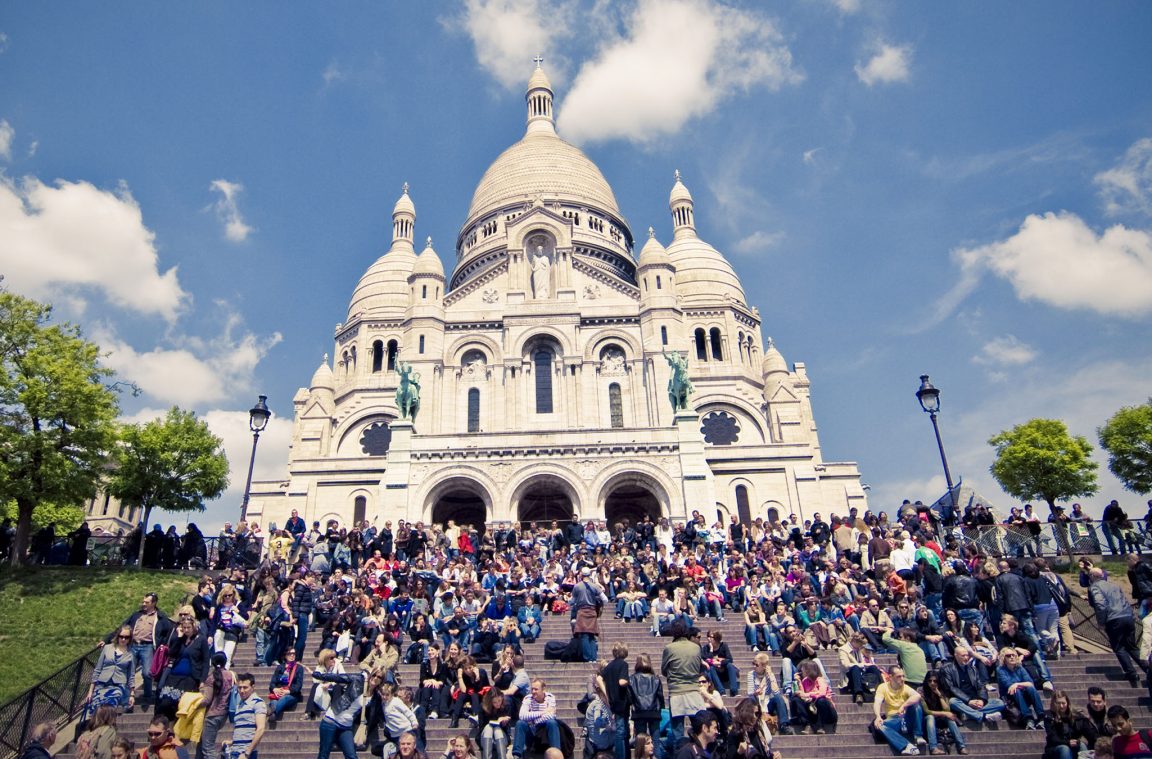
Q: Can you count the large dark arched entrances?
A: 3